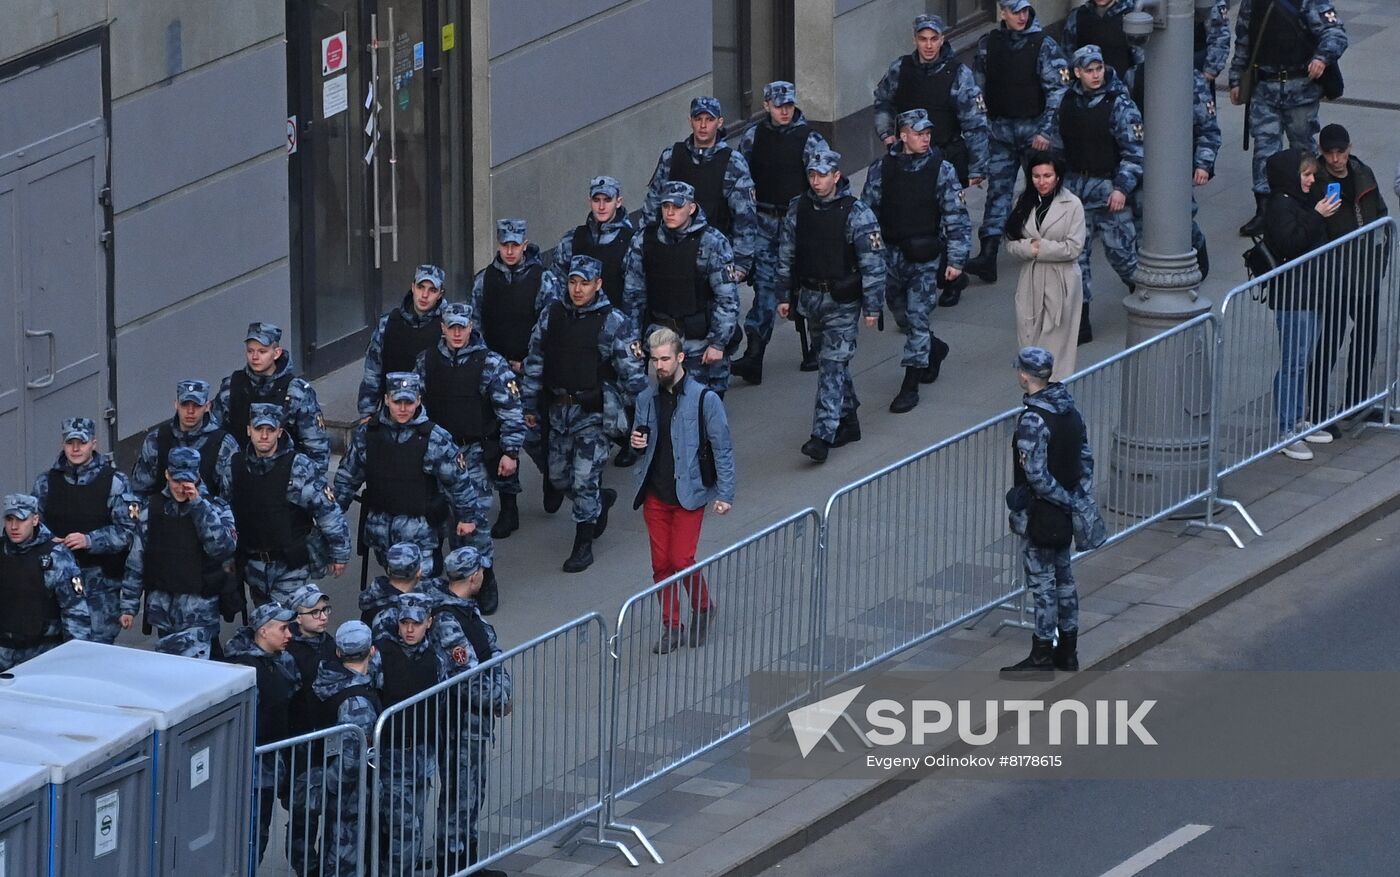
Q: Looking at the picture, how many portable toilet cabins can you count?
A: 3